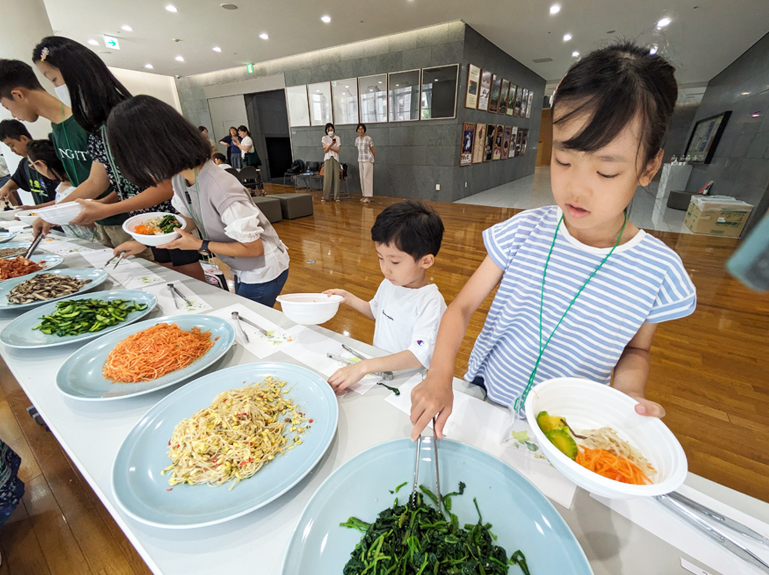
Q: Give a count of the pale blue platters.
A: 8